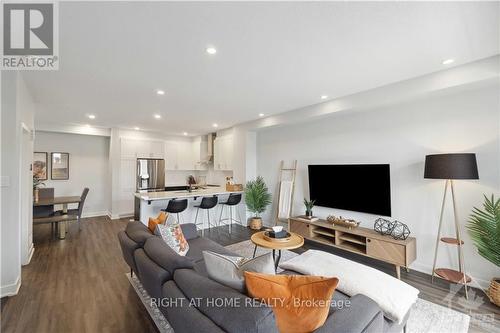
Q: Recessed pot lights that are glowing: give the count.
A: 11